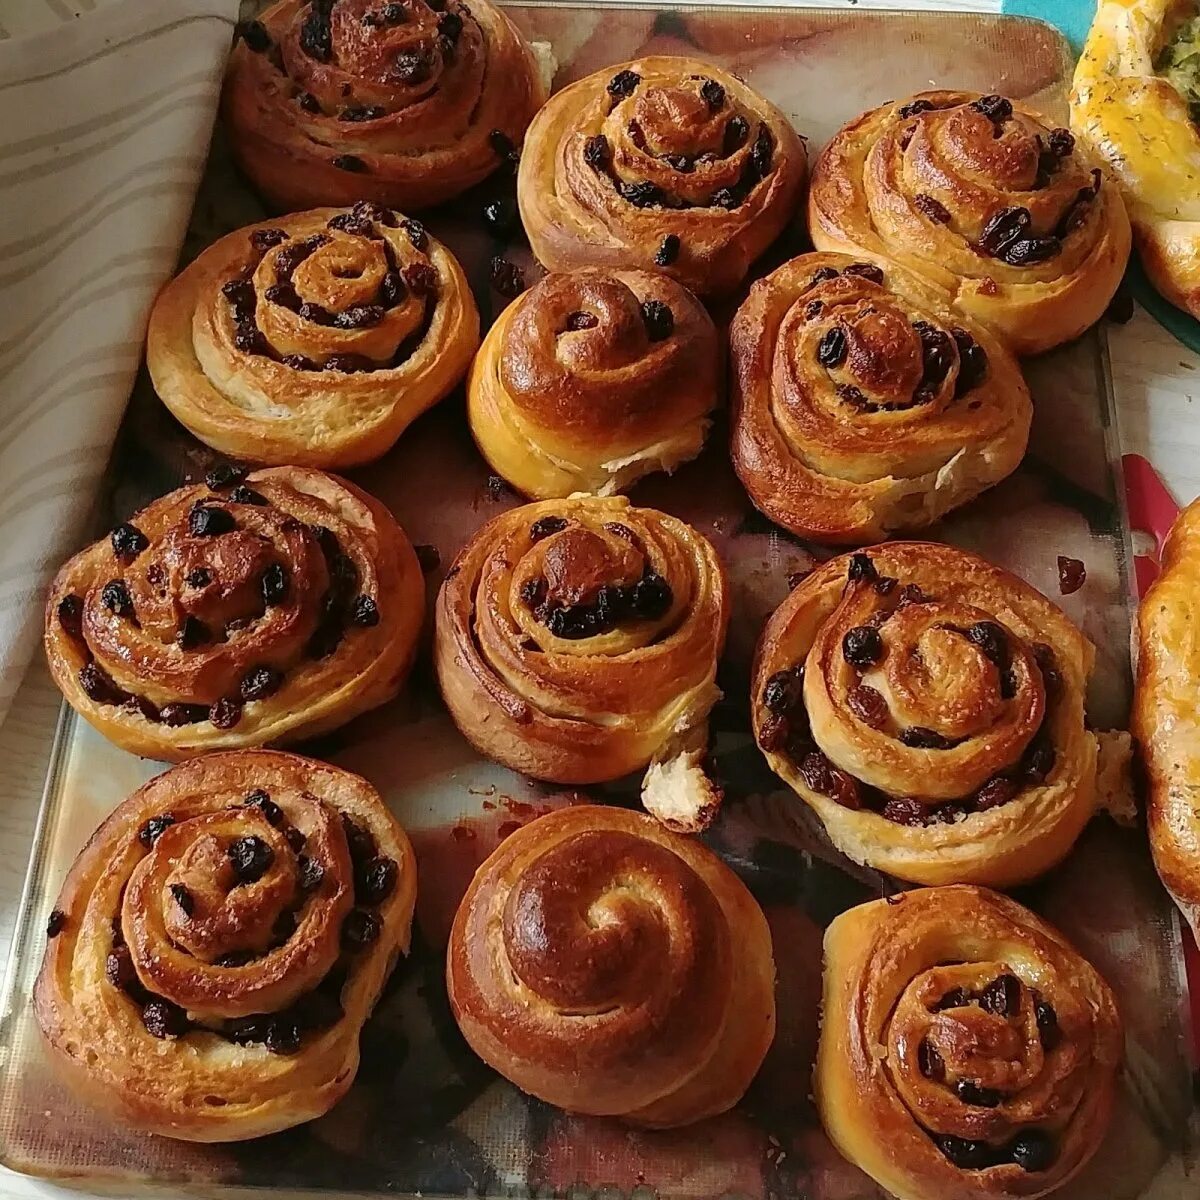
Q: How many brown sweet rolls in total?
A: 12